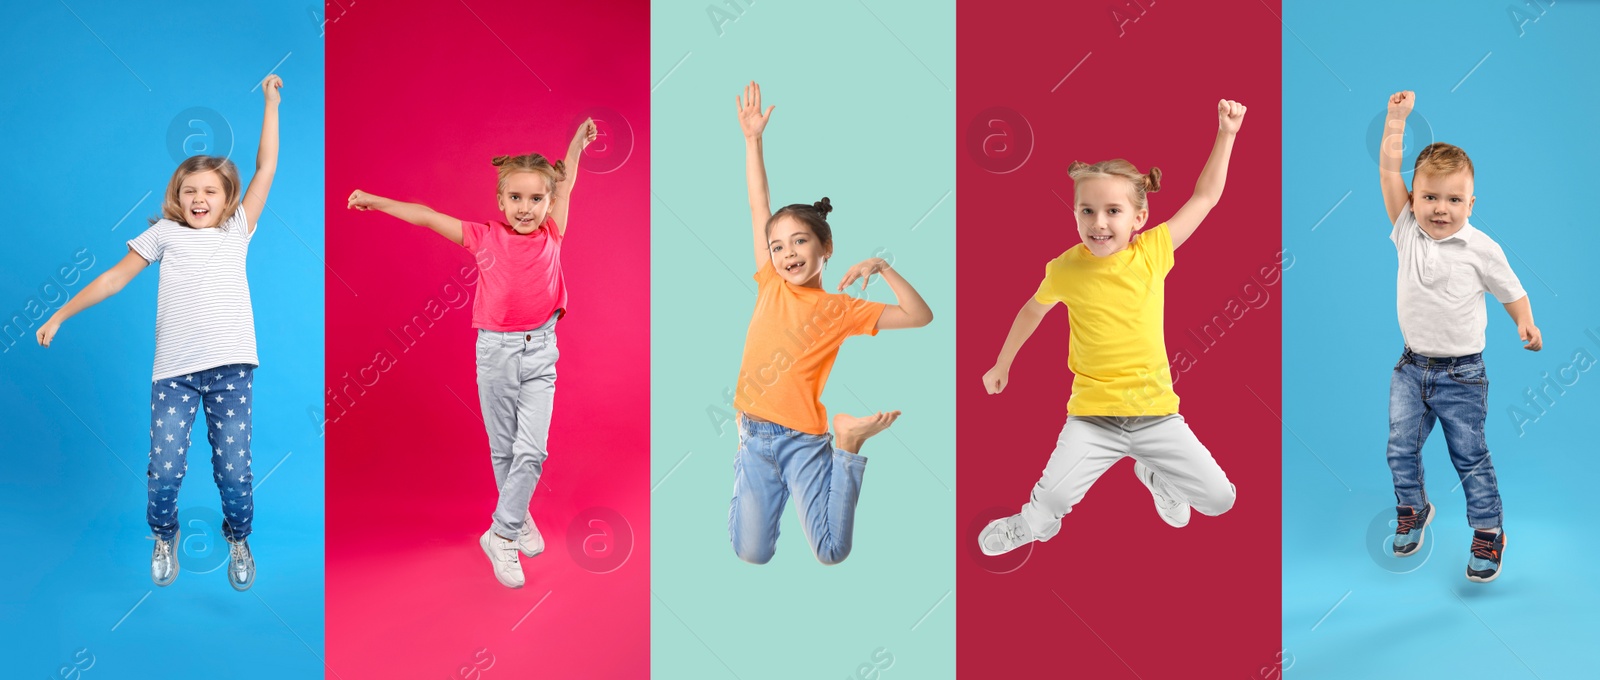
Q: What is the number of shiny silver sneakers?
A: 2